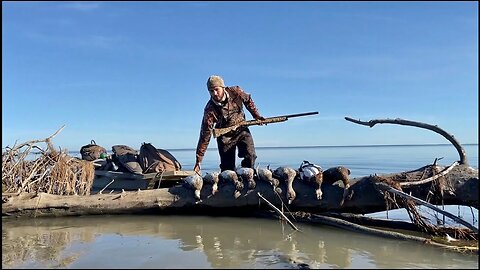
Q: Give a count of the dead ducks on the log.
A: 8